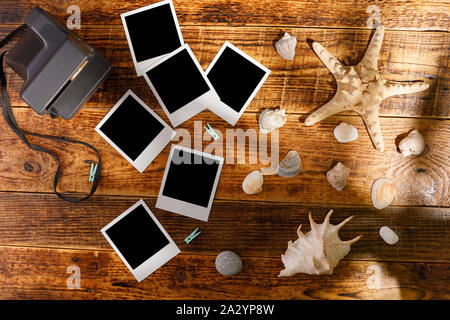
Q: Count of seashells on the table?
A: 9